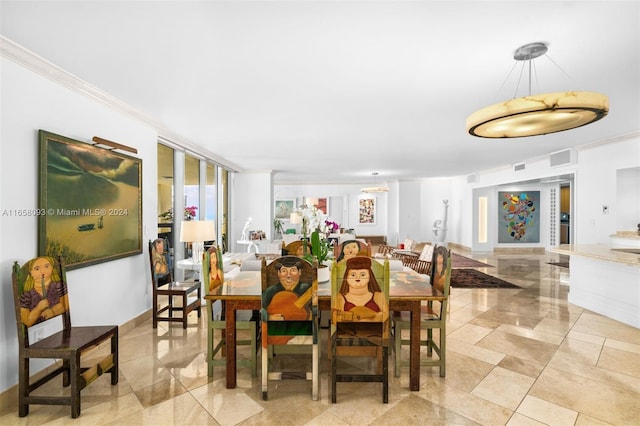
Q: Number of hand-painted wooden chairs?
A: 8